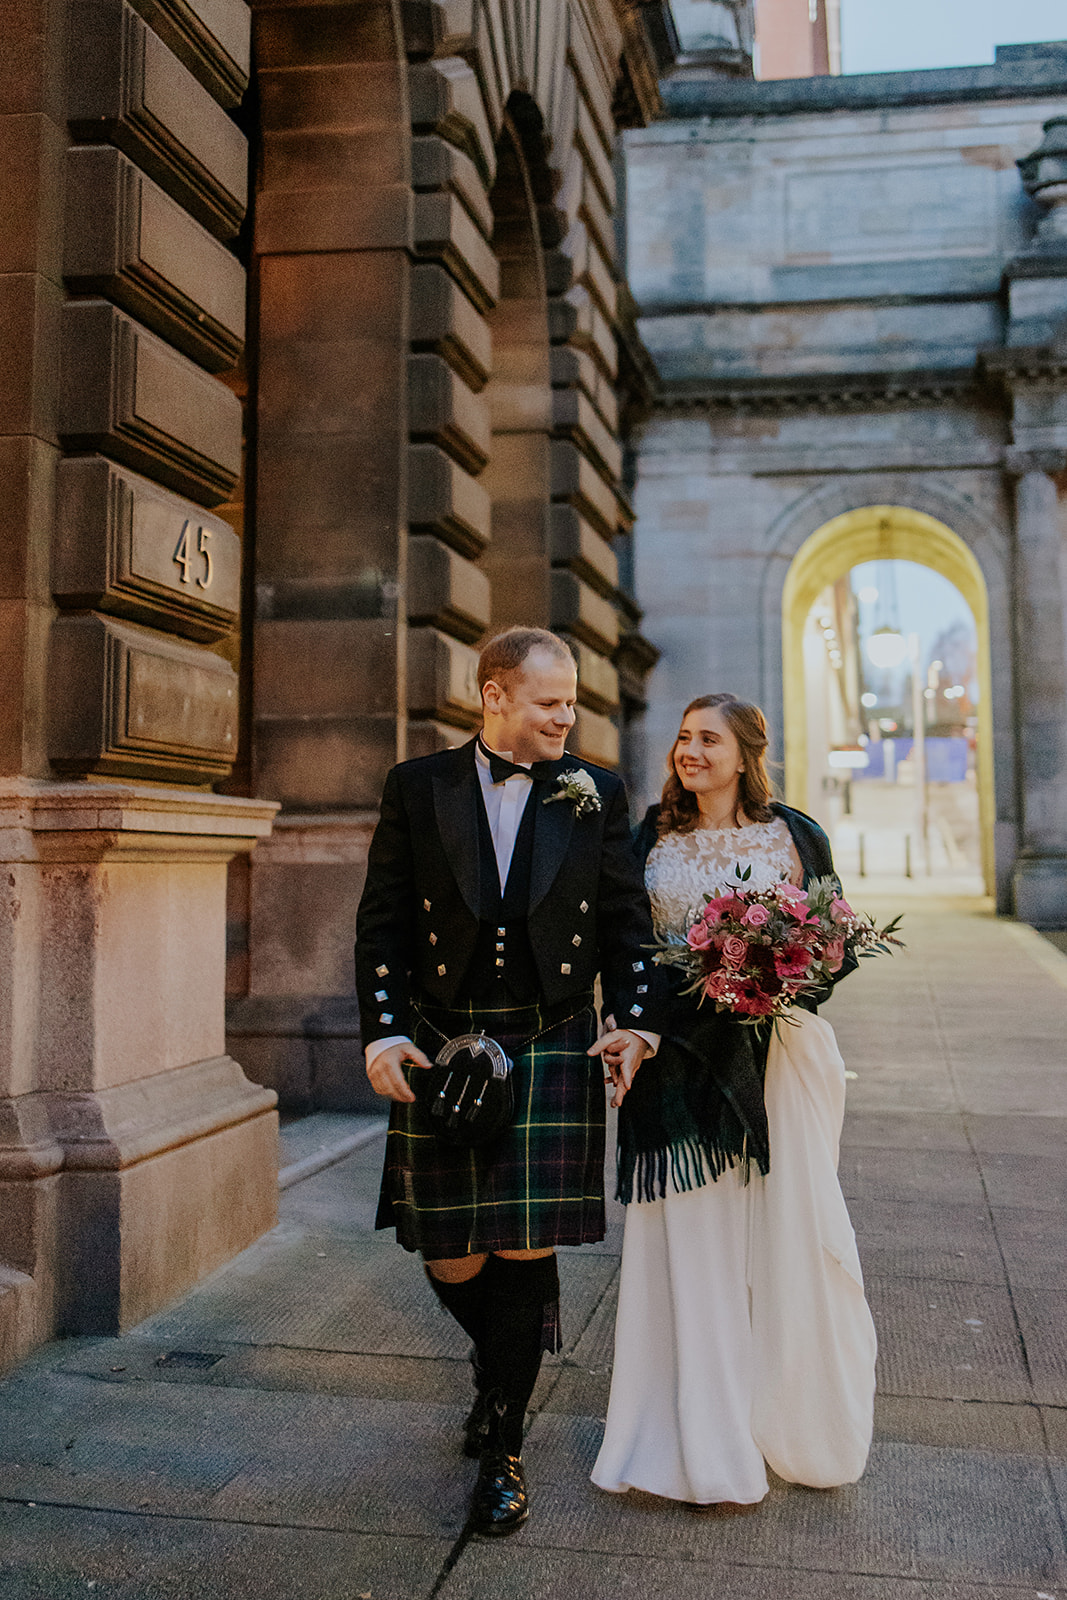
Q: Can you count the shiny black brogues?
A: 2